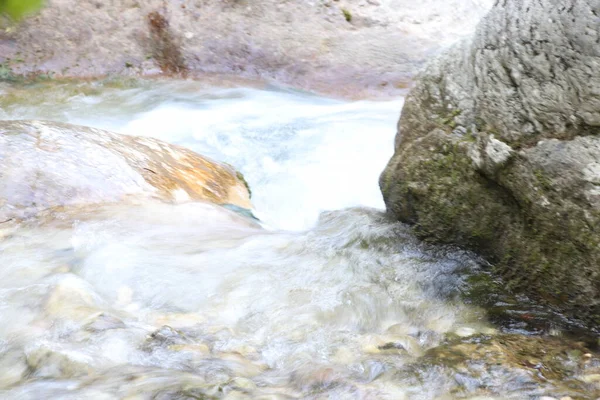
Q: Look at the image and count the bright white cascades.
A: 1